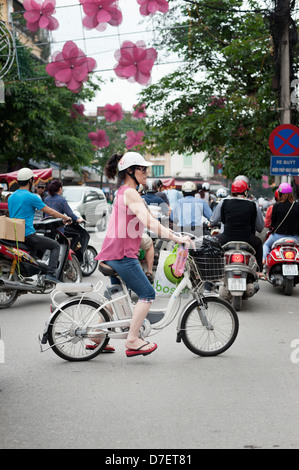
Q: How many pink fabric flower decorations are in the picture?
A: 10